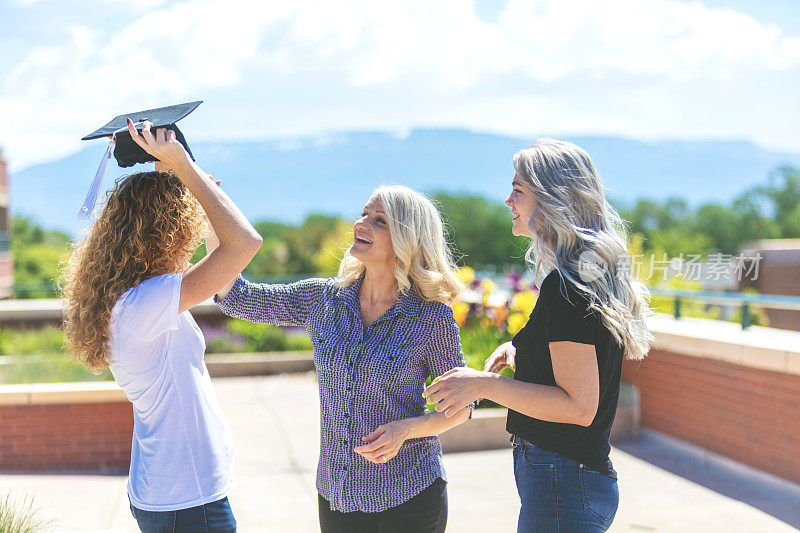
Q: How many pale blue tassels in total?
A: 1